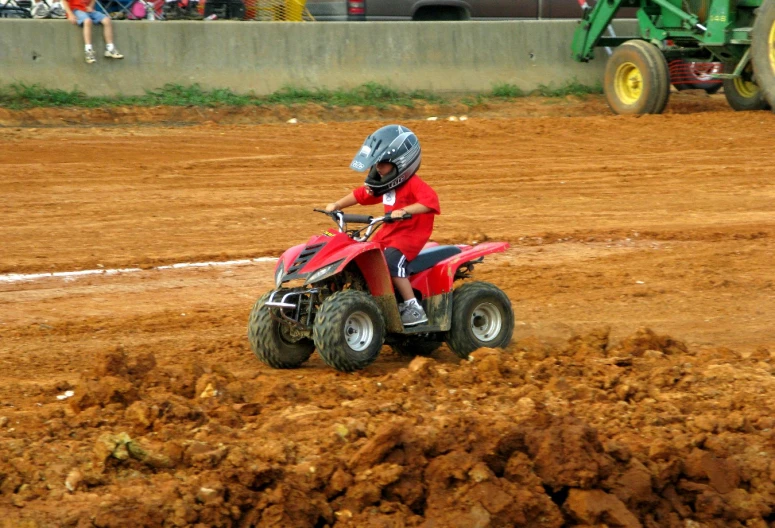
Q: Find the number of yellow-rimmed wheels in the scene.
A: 3